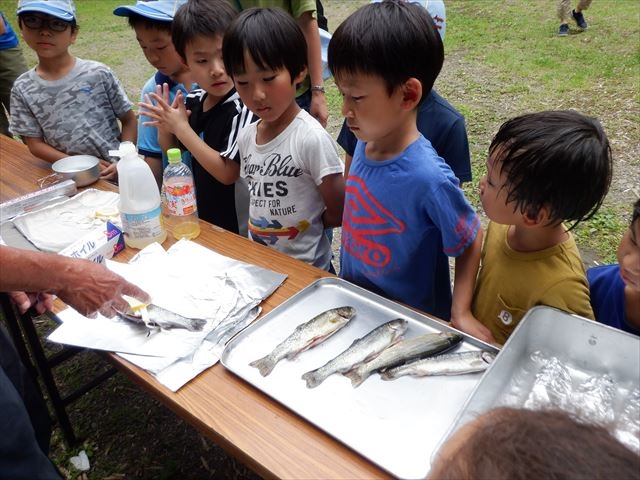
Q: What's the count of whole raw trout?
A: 5